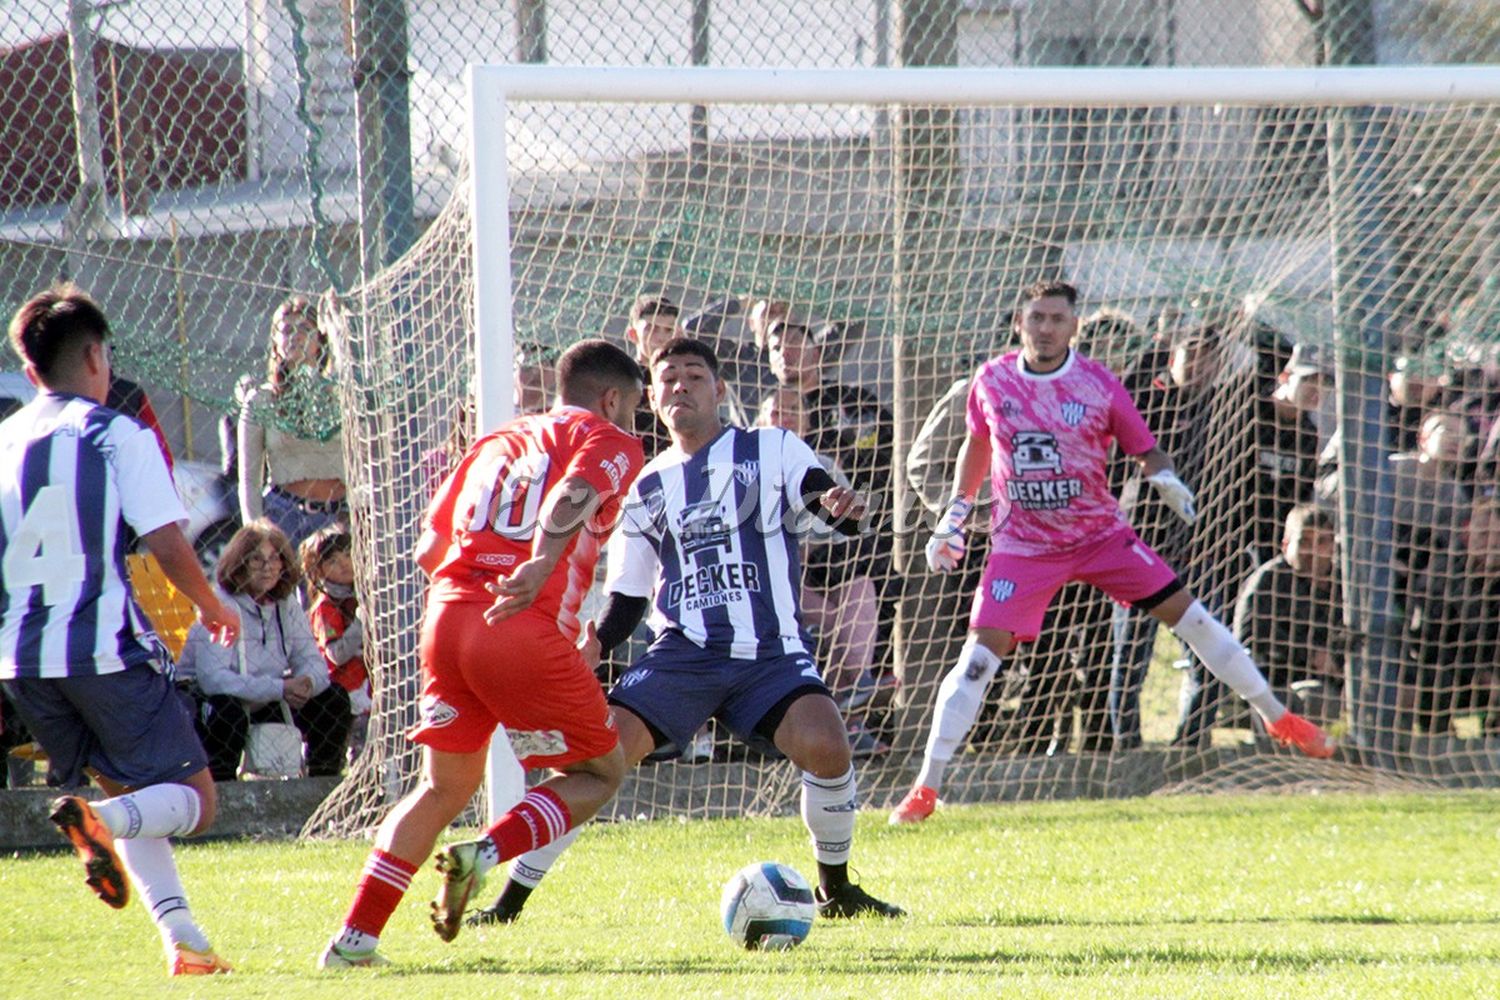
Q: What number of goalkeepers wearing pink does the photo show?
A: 1